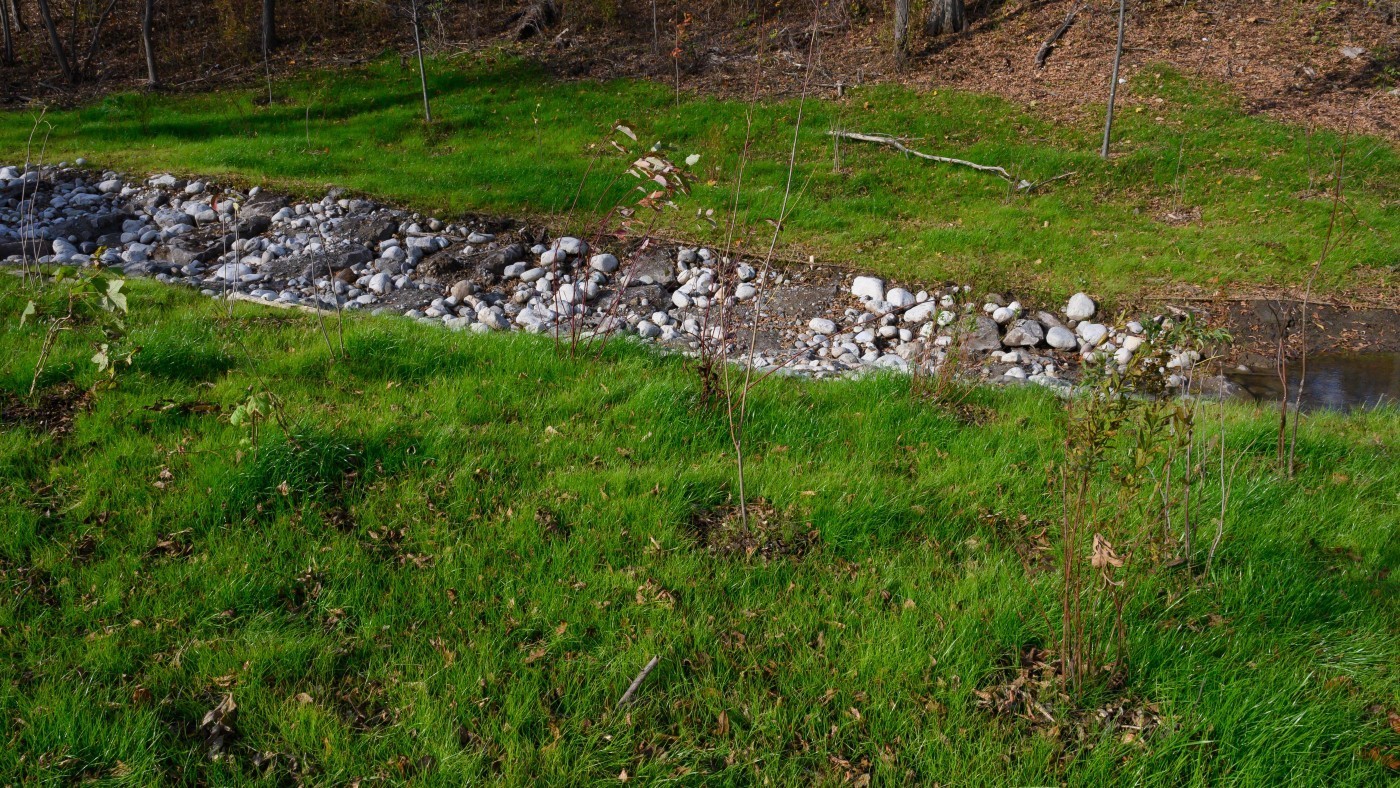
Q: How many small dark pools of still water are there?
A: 1